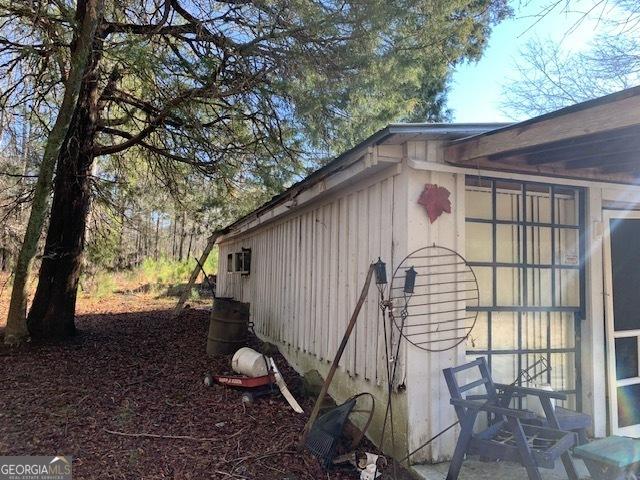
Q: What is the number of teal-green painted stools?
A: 1